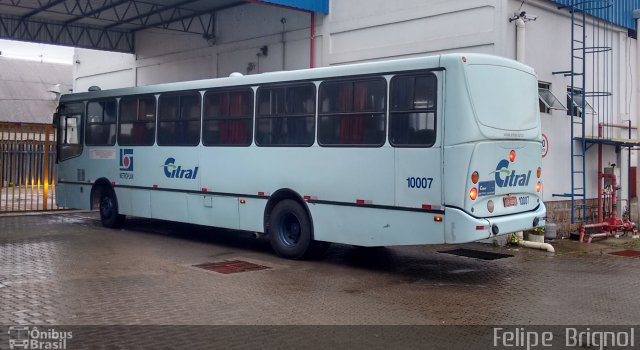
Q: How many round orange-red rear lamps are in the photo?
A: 5